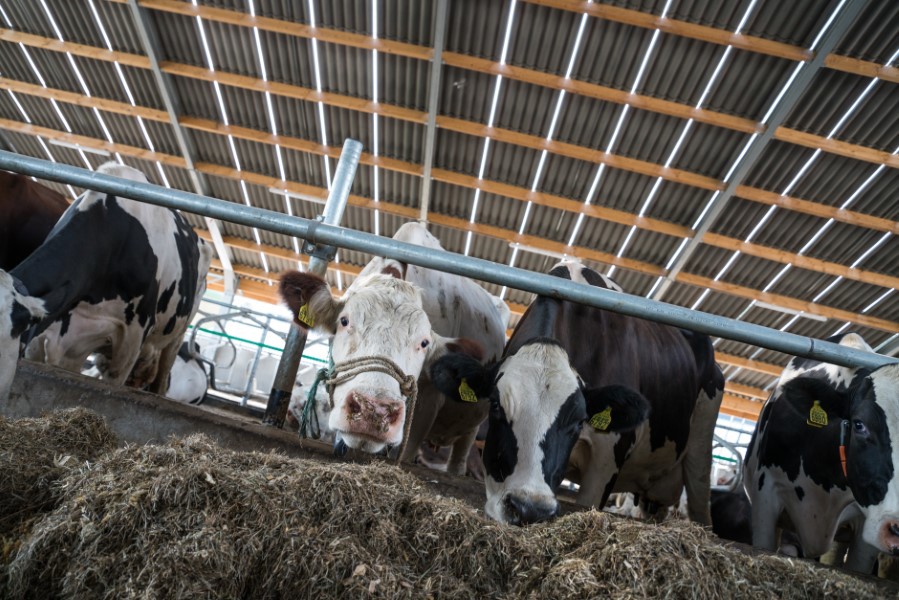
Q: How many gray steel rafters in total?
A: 3